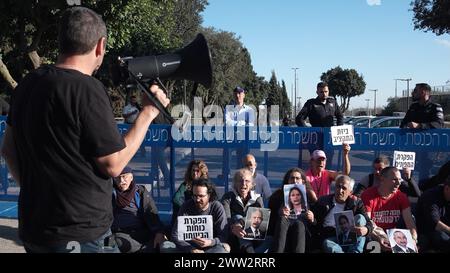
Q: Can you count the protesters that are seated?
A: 11